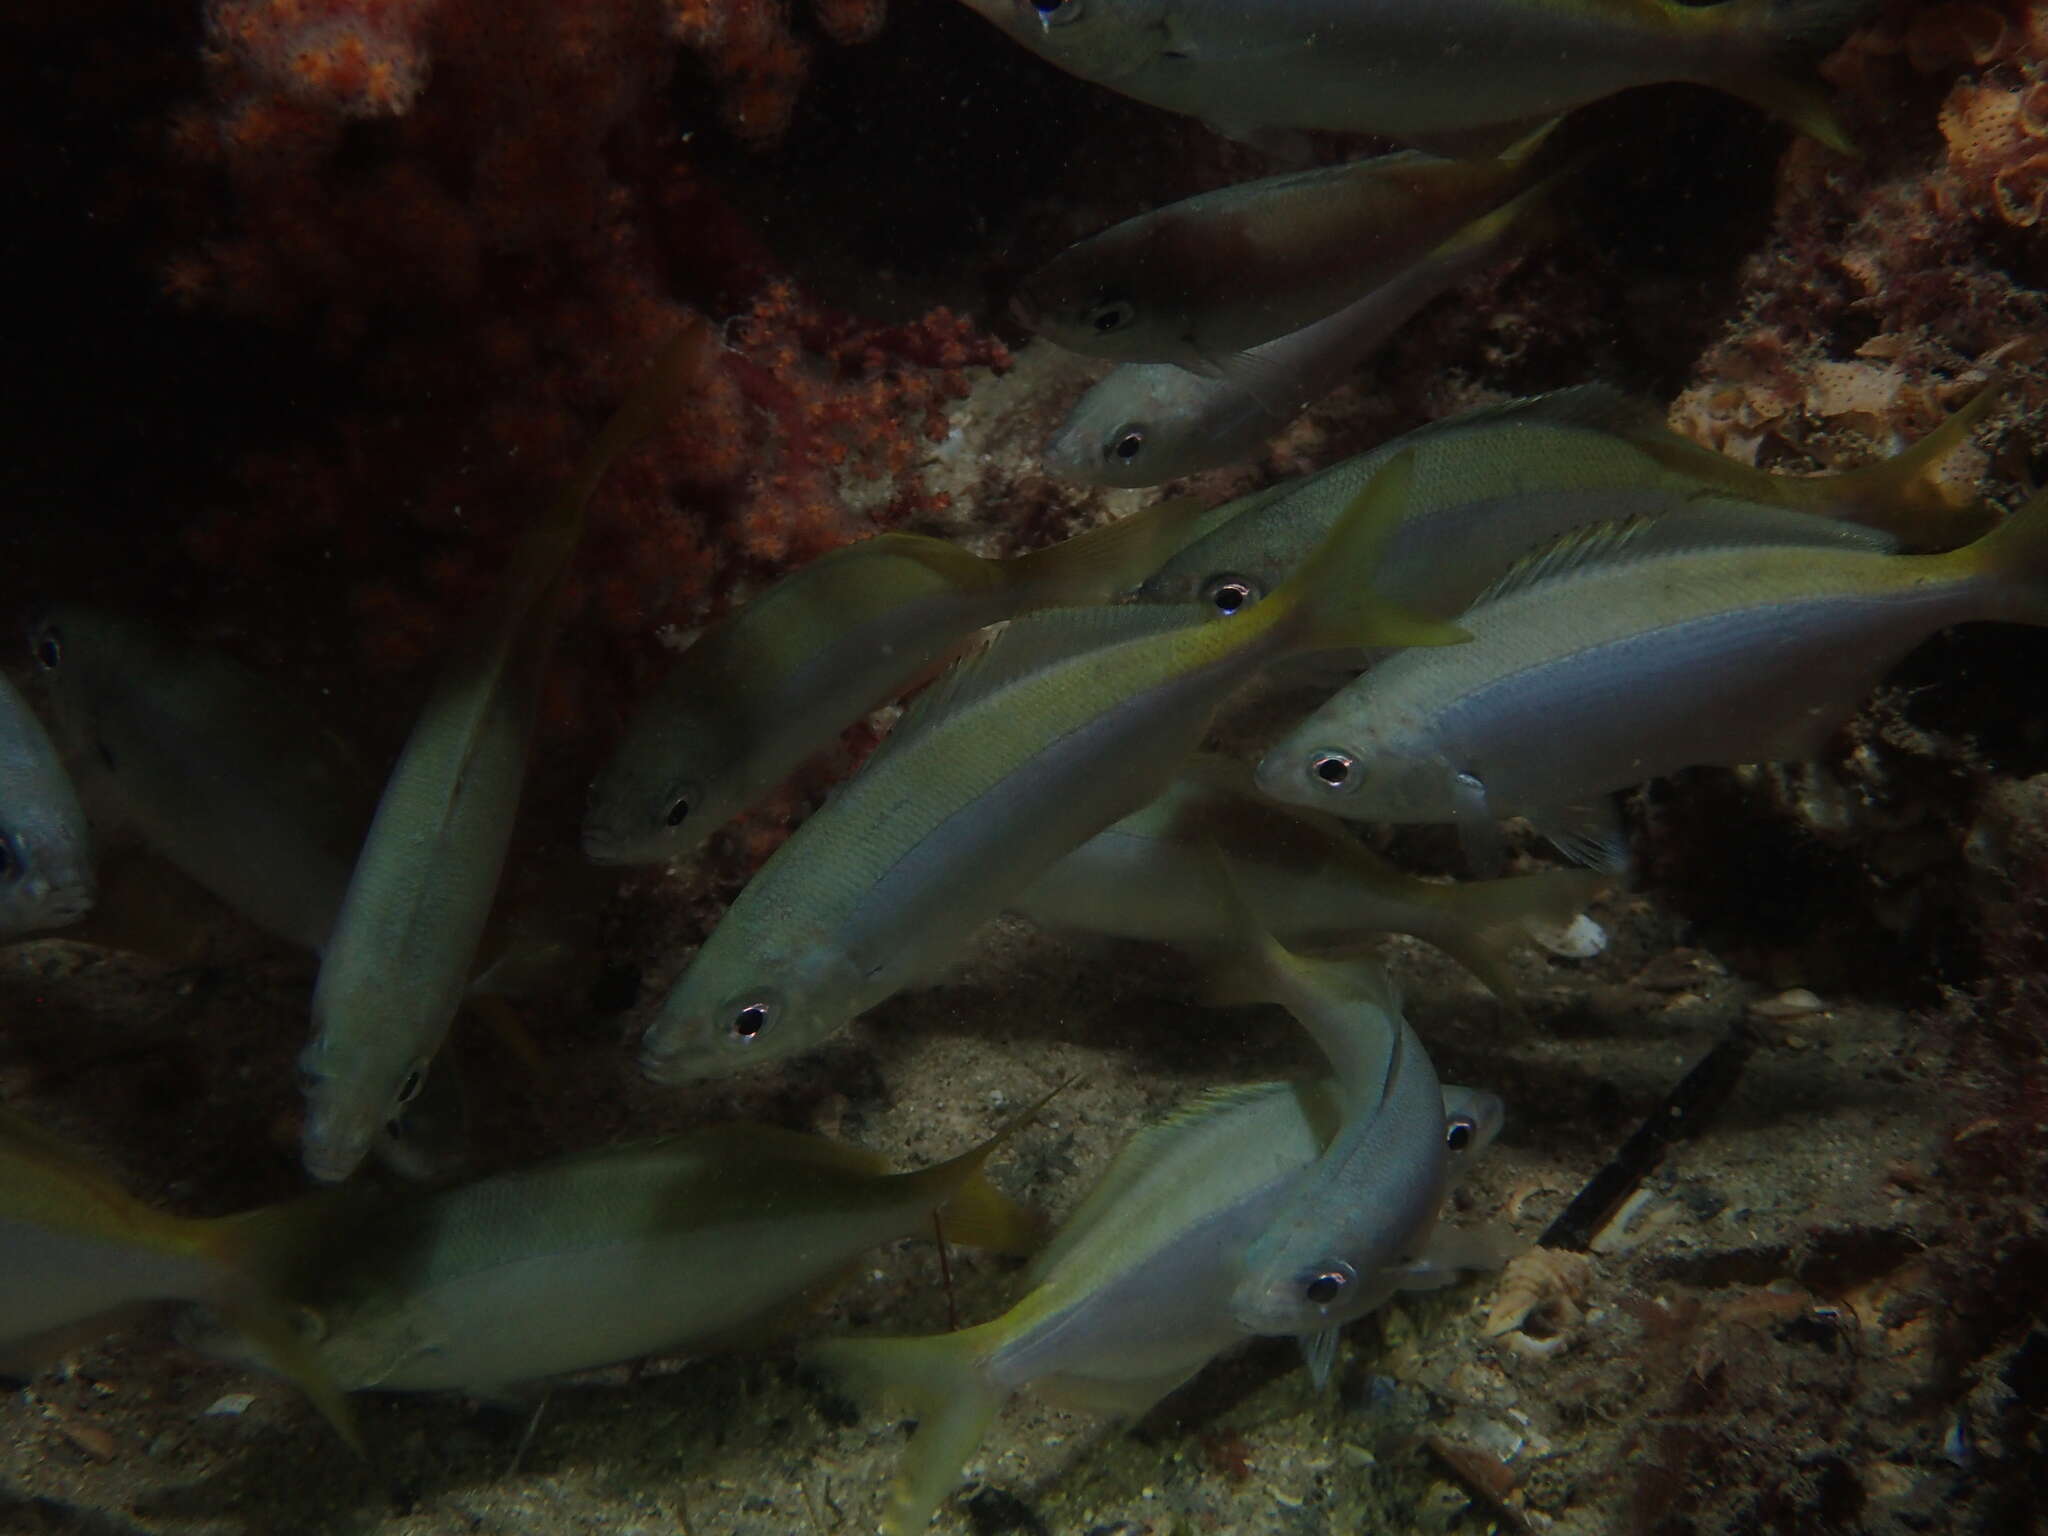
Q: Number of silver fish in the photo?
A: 15